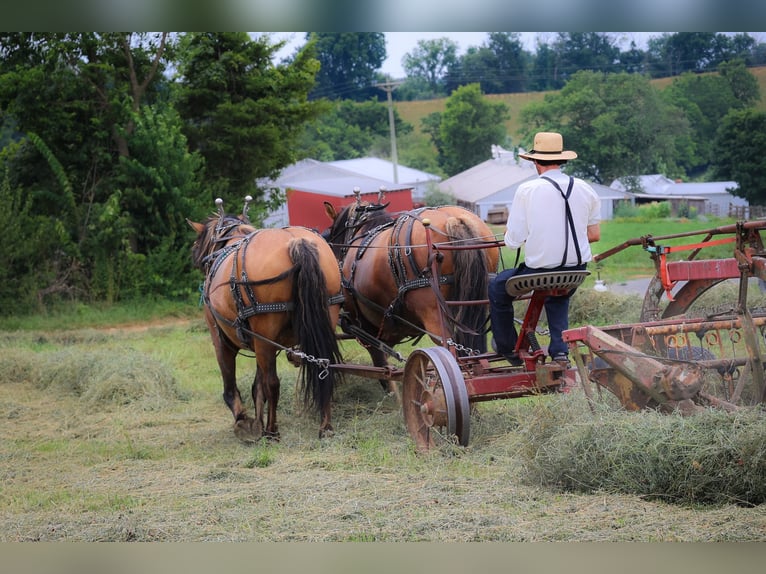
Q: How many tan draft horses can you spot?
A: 2